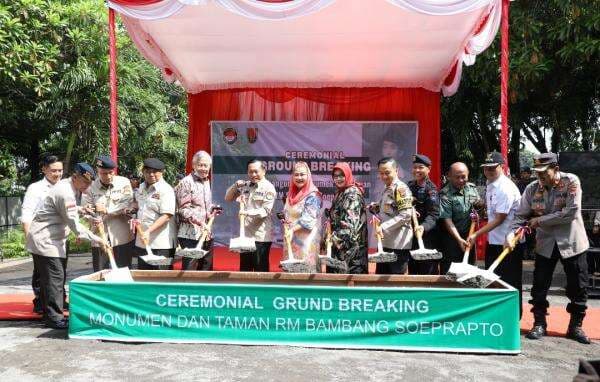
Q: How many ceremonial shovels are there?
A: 10